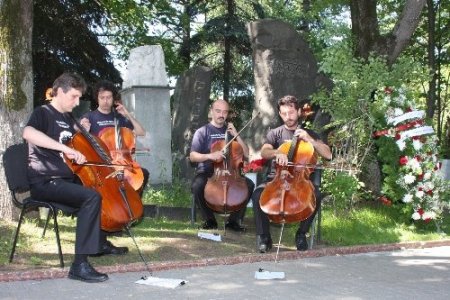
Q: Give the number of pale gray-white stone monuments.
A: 1